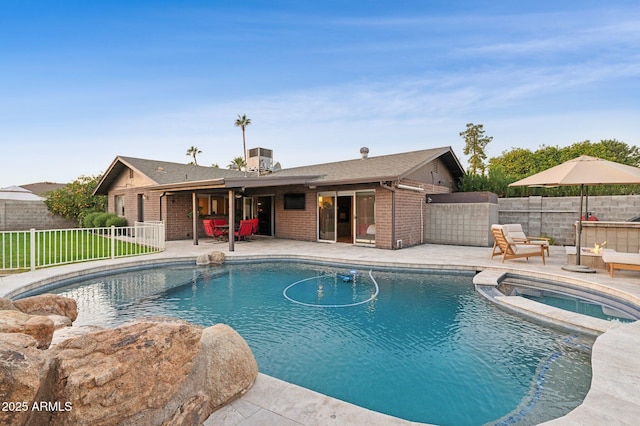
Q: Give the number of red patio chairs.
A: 4